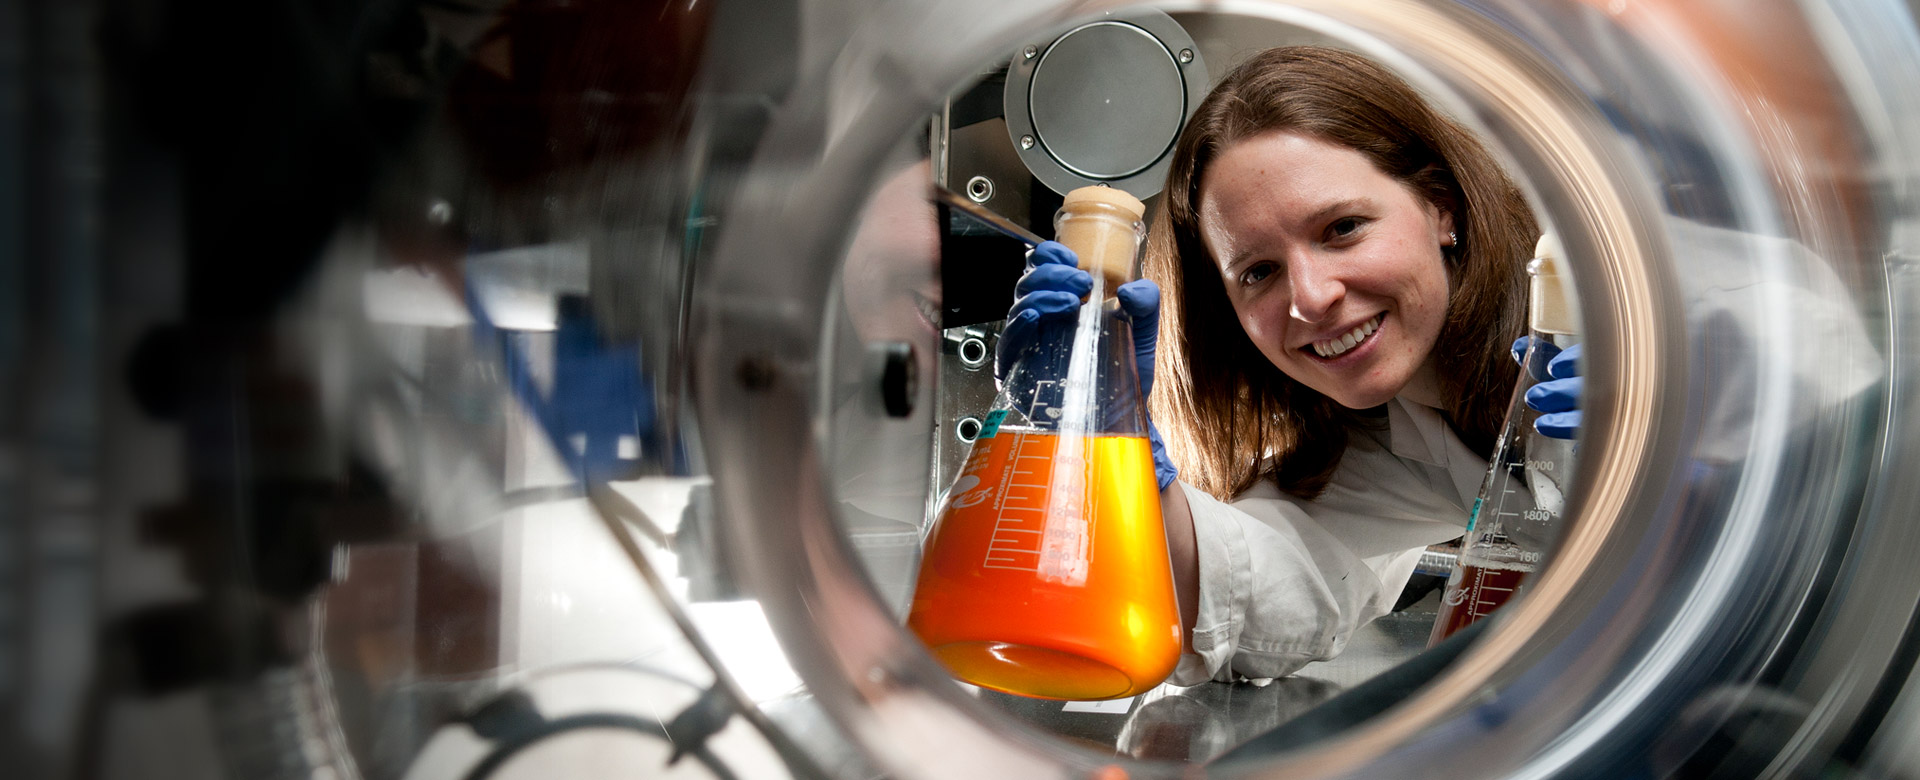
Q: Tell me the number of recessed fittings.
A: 3